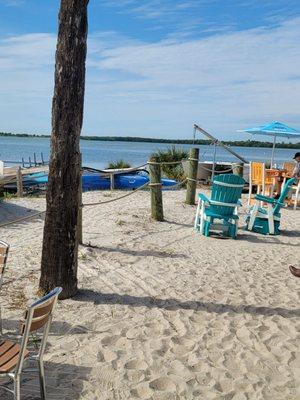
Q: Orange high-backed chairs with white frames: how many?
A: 2